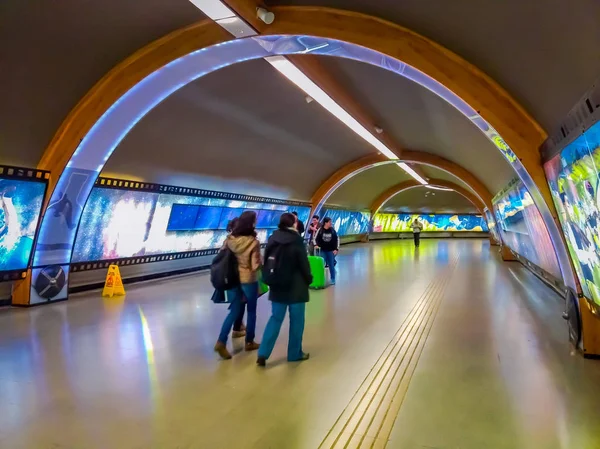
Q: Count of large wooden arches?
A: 3